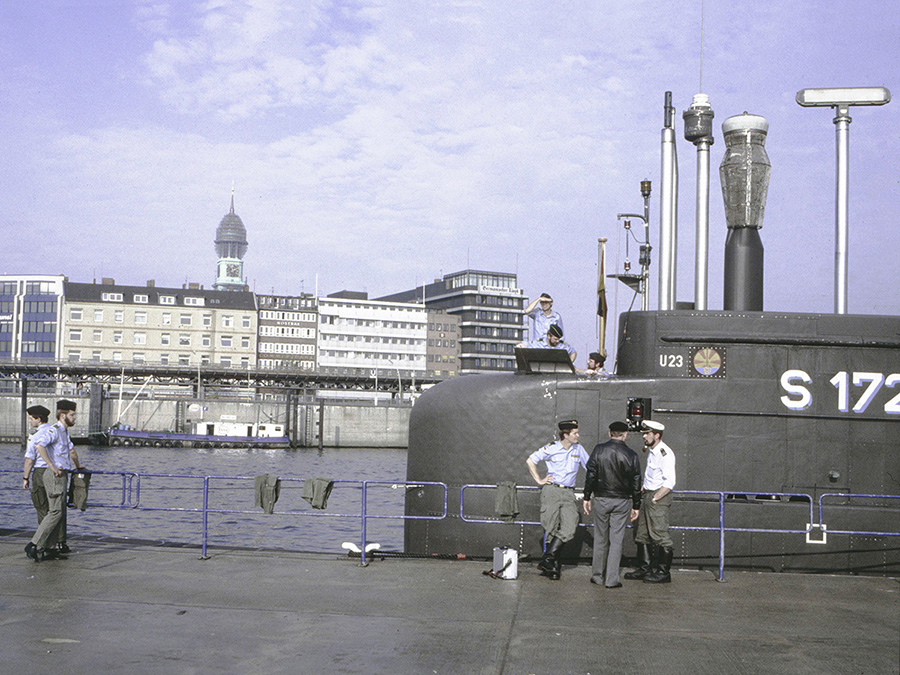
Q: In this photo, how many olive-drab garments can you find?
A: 8